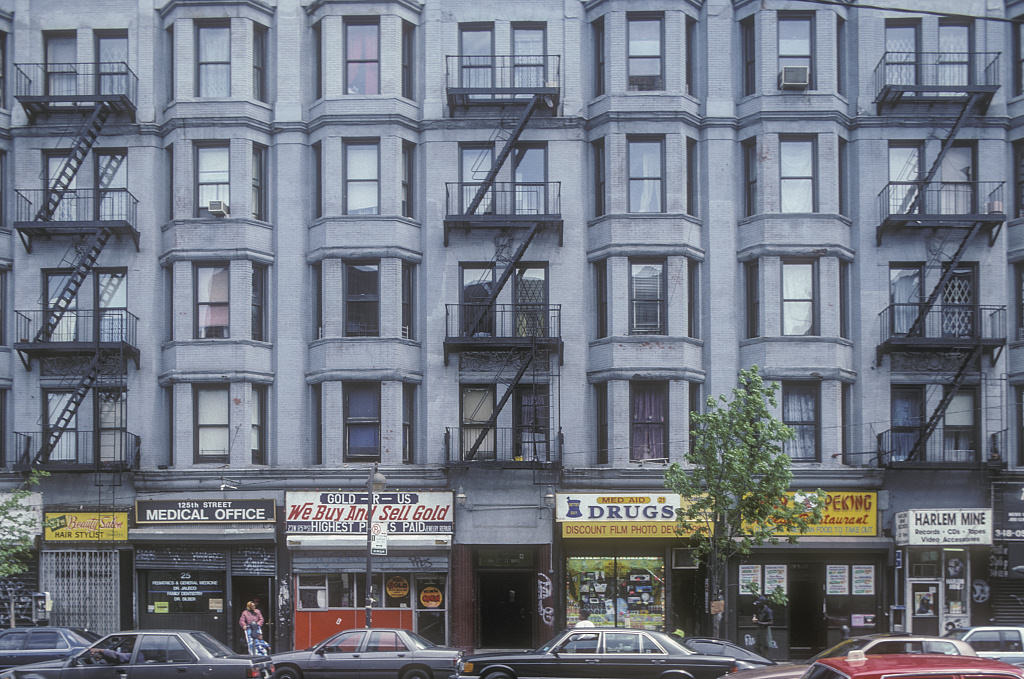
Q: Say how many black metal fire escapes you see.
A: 3